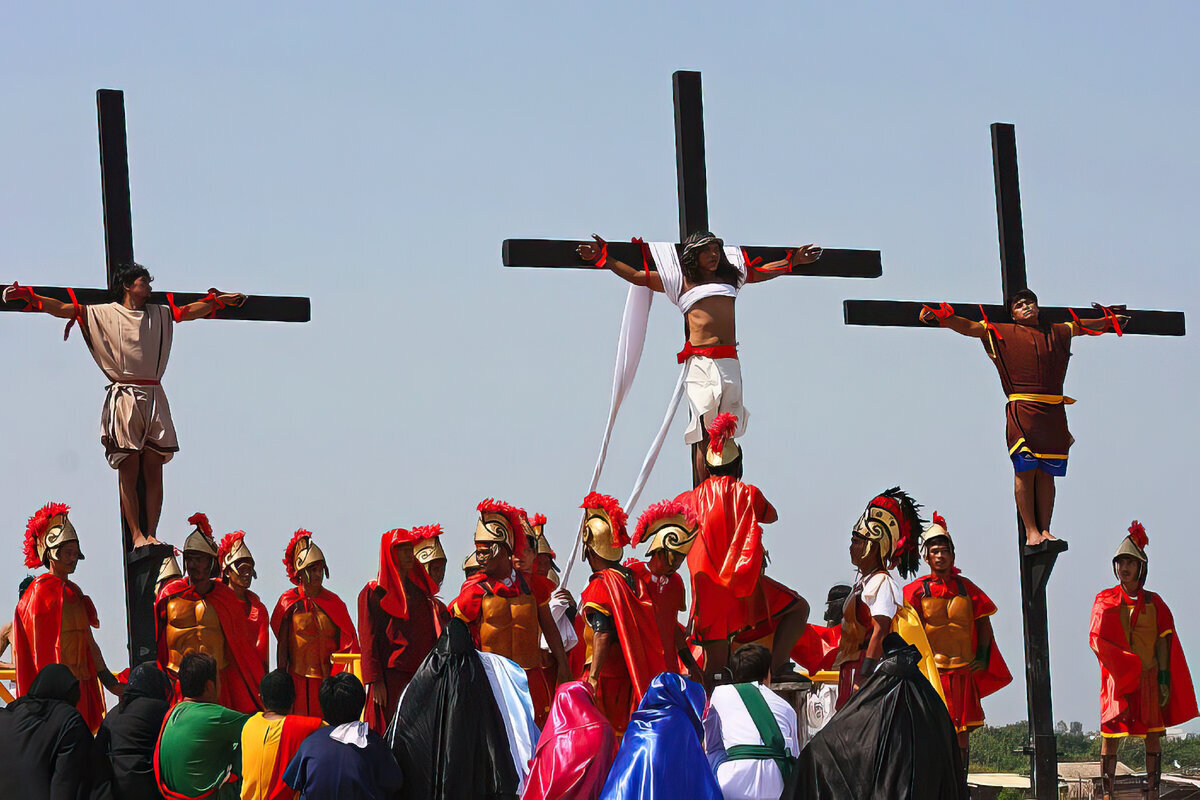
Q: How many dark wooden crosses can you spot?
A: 3